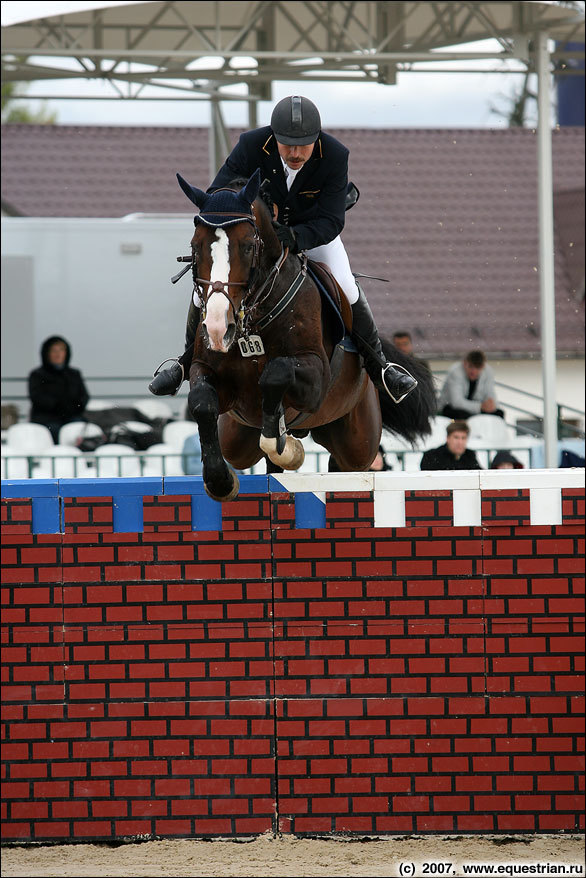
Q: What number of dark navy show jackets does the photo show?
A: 1